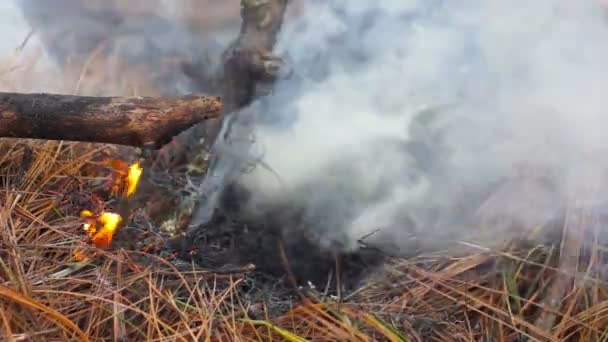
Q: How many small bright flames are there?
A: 2